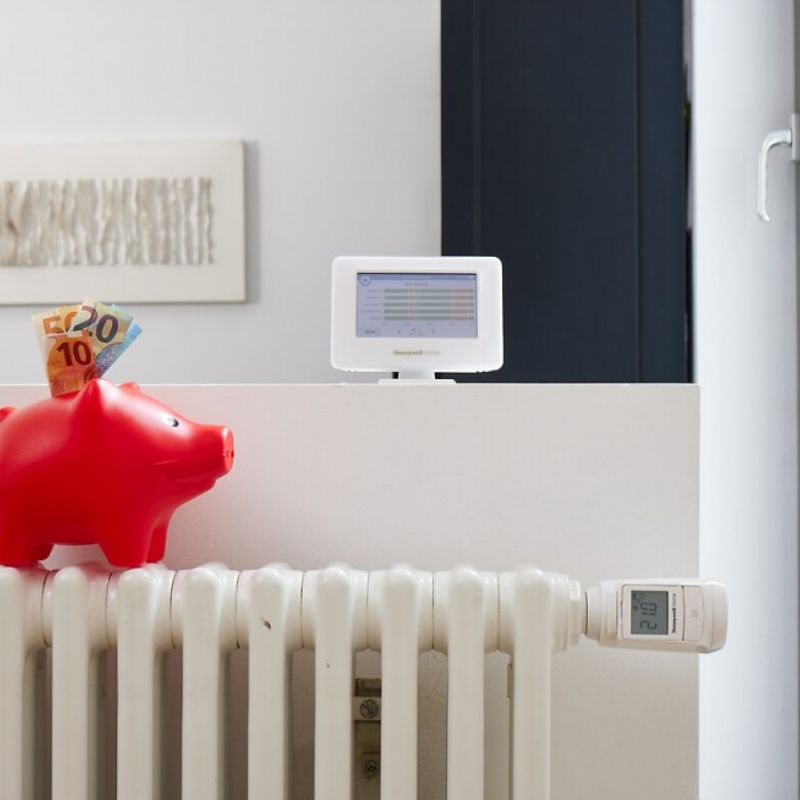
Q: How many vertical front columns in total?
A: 9